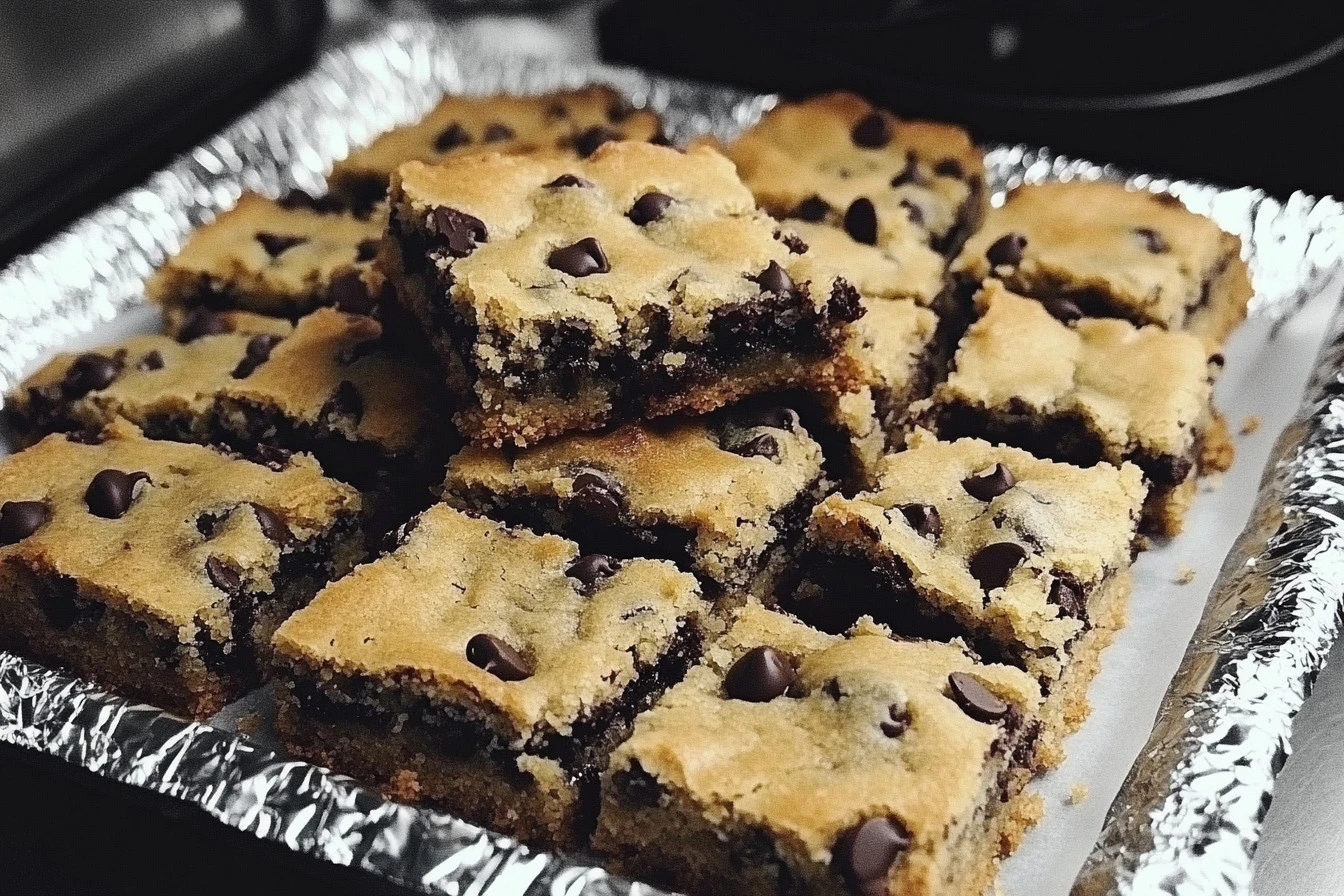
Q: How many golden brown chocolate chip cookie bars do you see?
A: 13